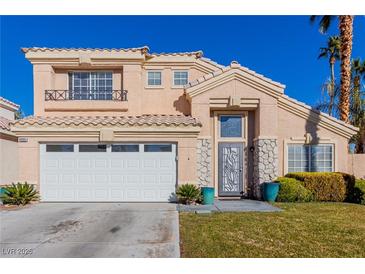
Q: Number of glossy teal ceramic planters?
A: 2